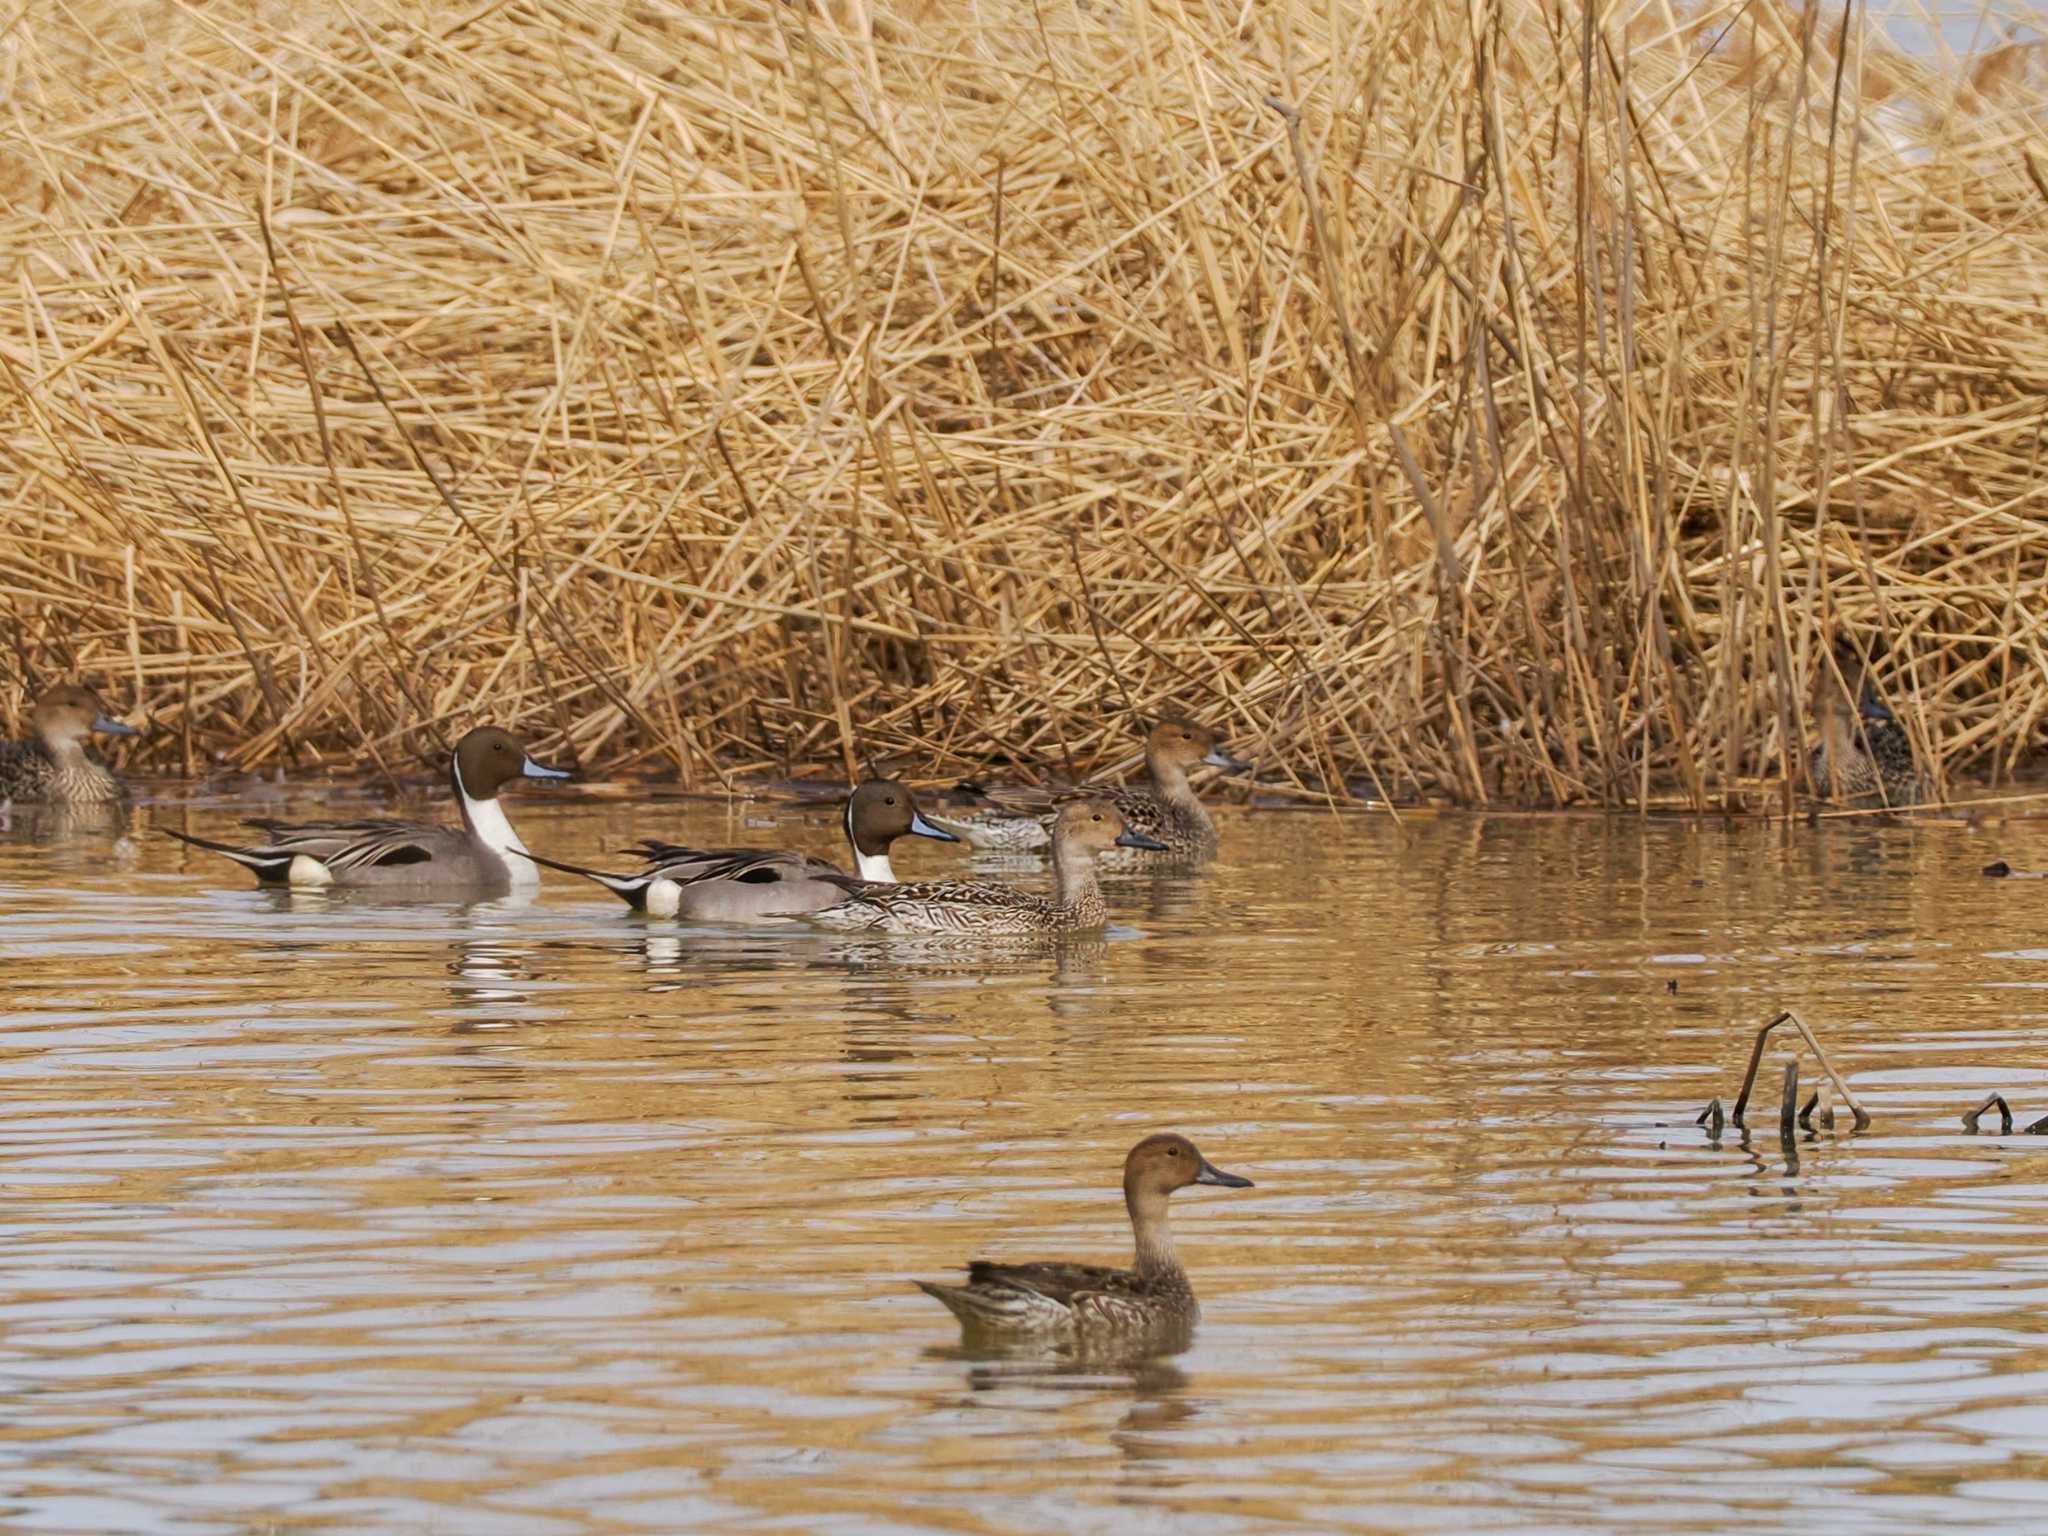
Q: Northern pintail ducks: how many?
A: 7